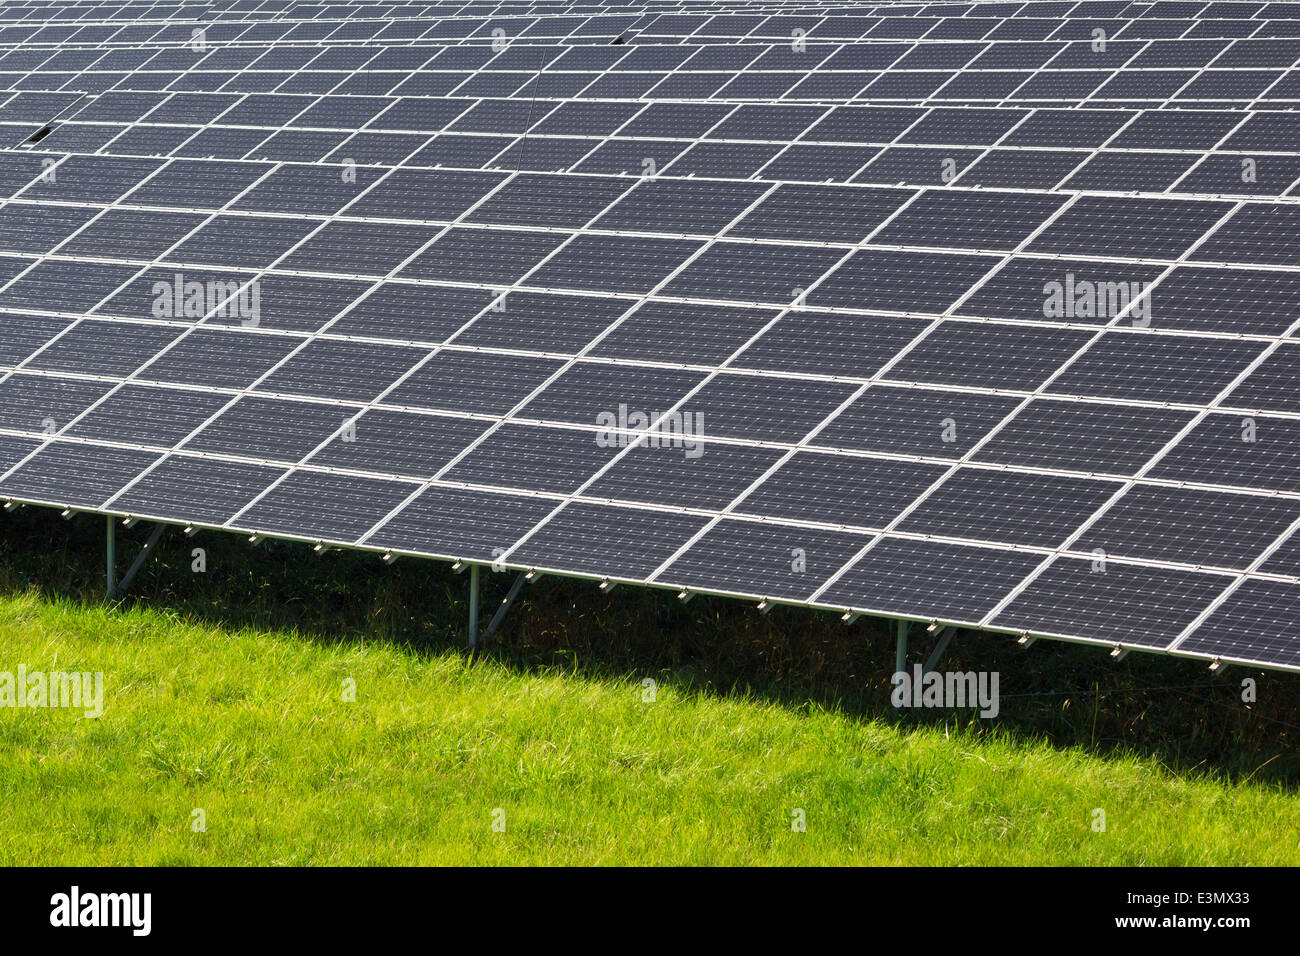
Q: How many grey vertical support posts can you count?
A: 3